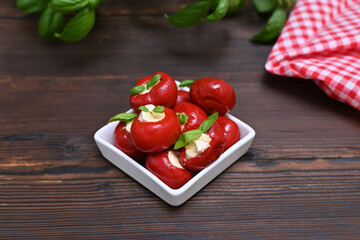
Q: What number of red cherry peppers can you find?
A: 9